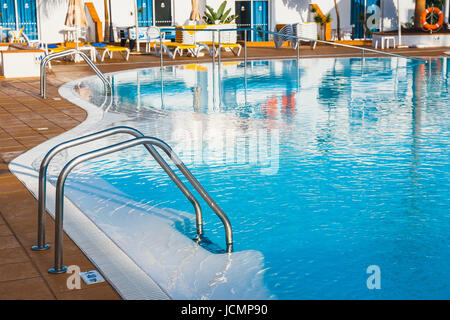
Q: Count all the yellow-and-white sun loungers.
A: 4